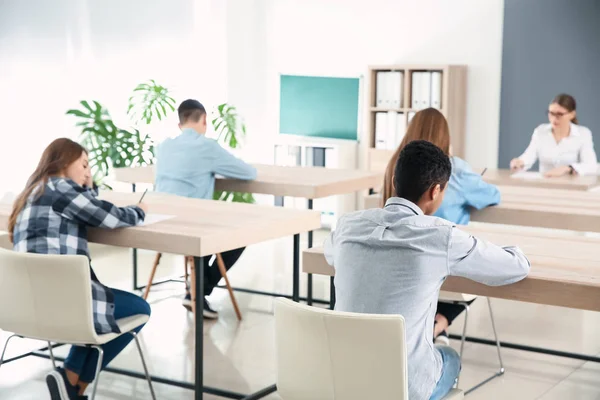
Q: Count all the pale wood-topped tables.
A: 5